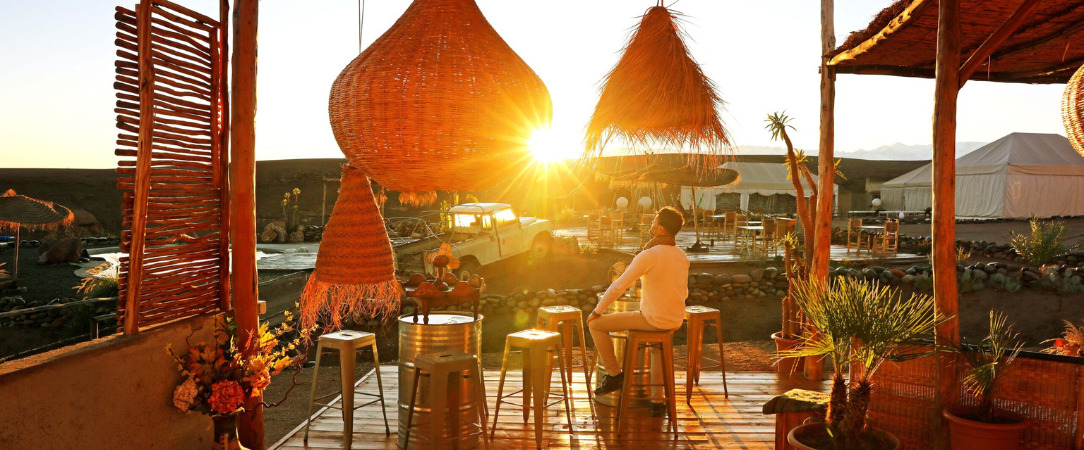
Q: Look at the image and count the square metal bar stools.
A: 6